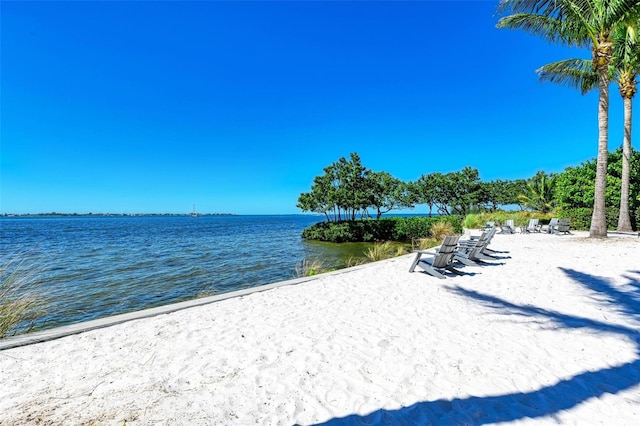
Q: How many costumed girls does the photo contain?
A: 0